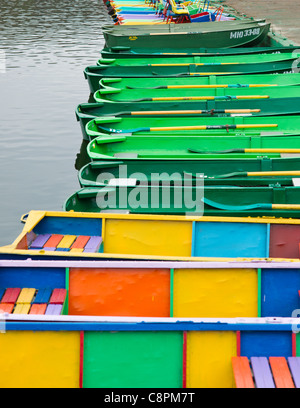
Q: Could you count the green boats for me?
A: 12